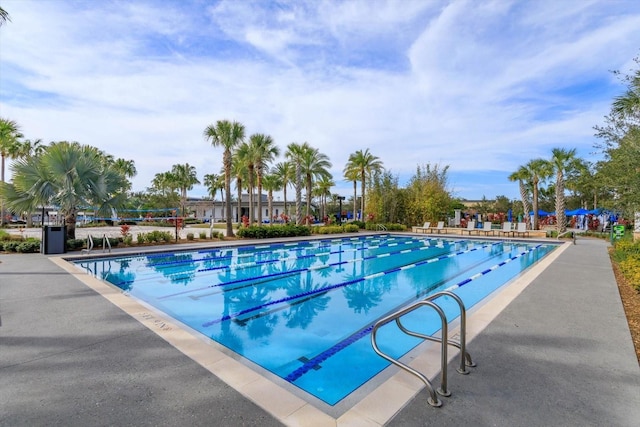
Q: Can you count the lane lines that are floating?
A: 6